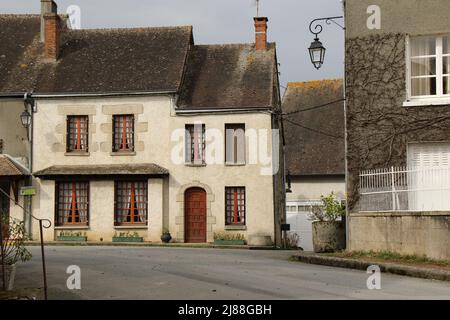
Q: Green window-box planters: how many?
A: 3